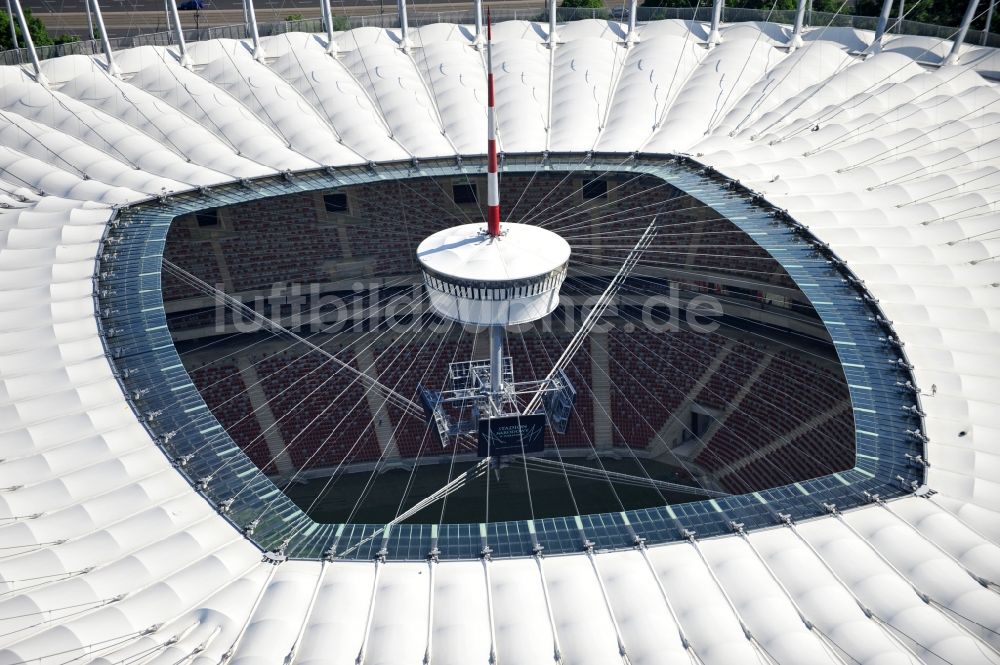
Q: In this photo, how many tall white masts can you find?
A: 13